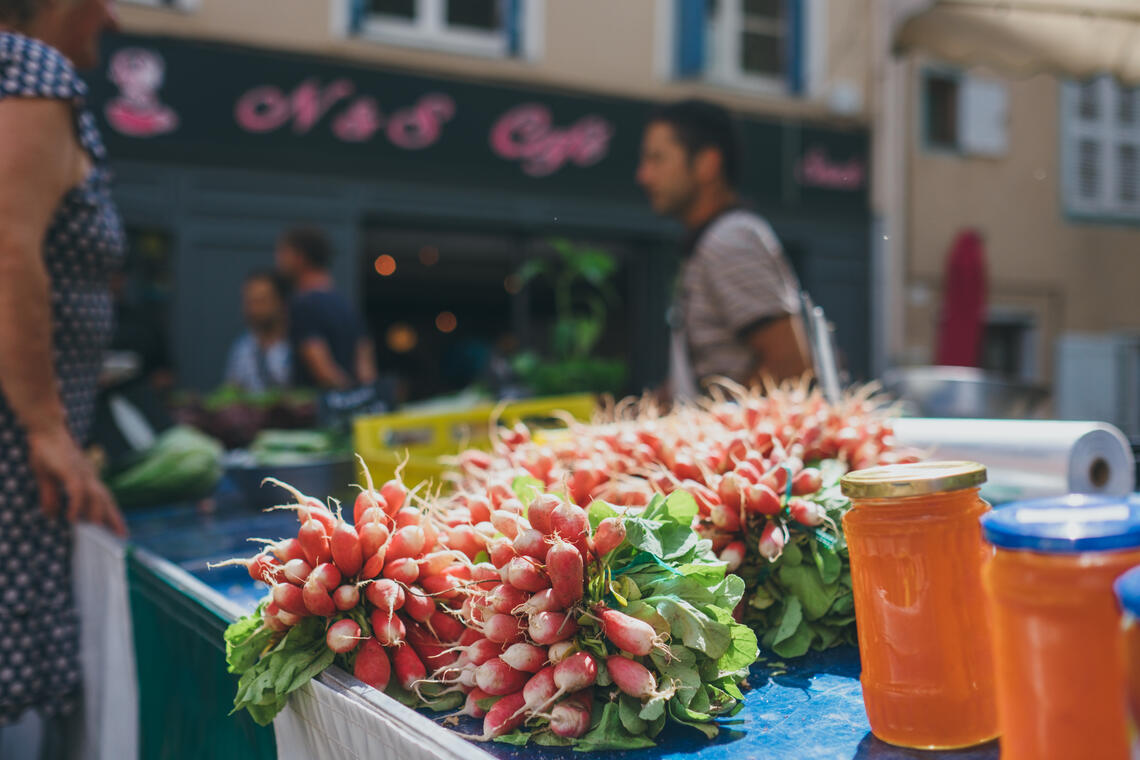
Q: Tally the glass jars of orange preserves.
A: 3